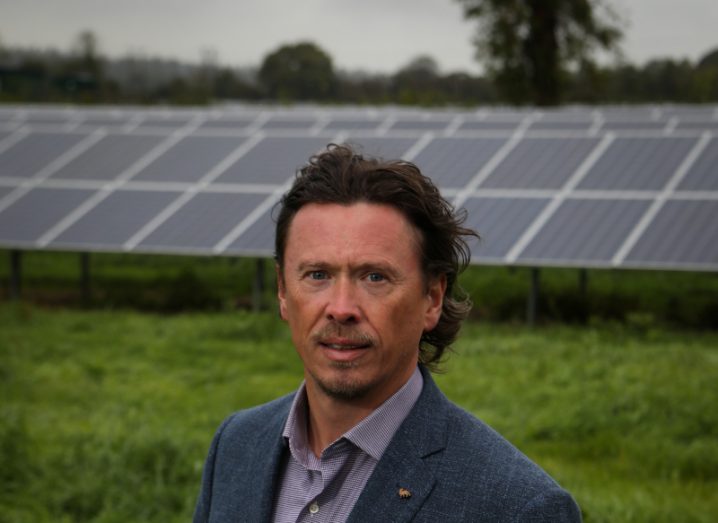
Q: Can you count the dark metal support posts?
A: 5